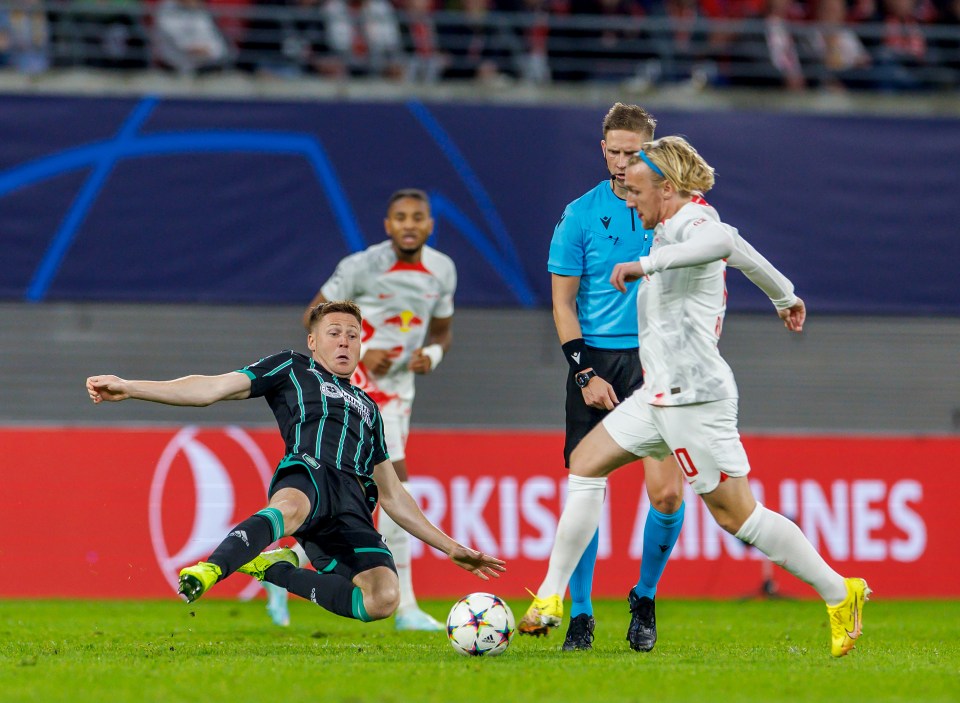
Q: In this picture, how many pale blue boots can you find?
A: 2